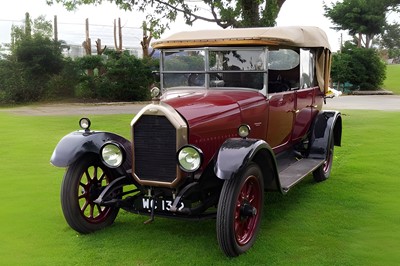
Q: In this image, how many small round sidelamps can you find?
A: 2